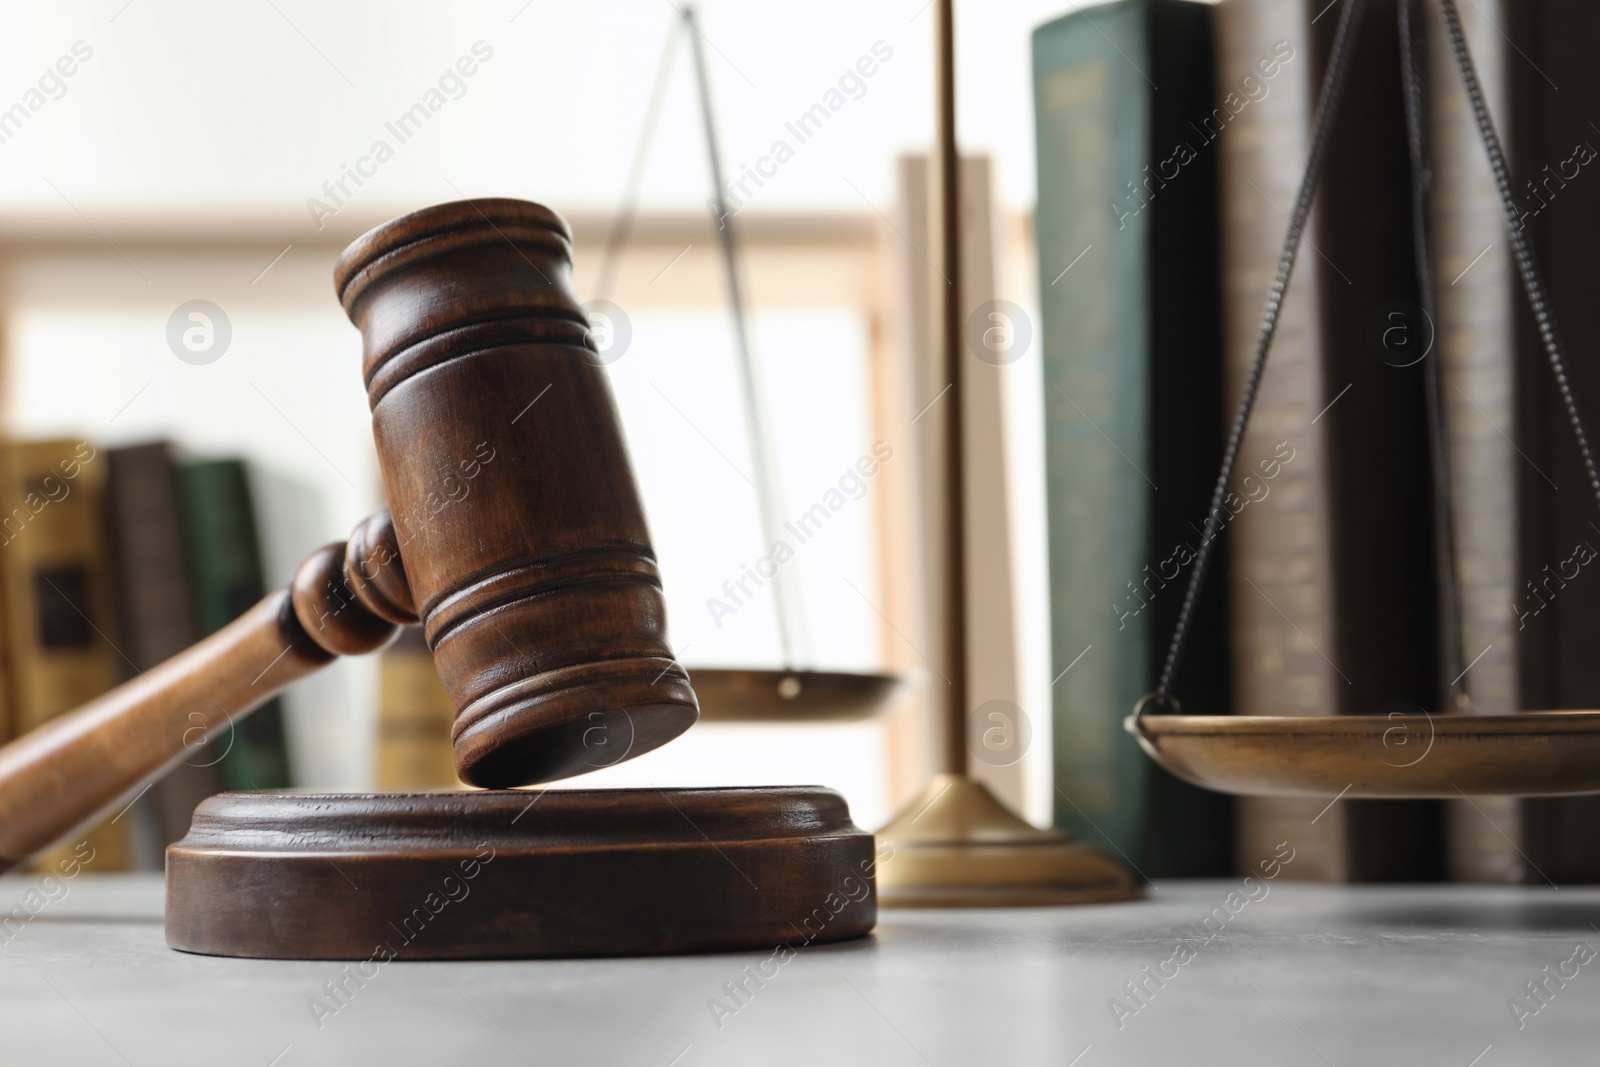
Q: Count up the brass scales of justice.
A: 1